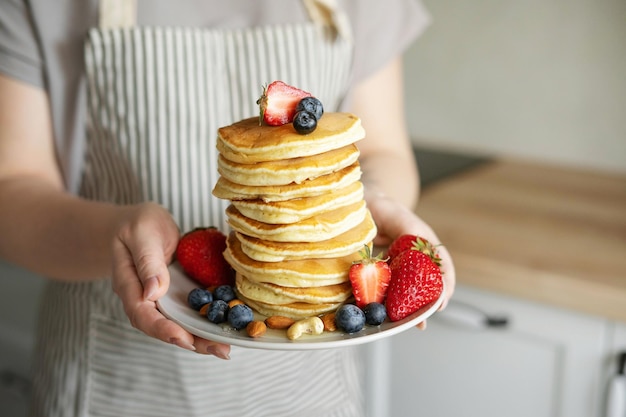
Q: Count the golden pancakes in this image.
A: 9